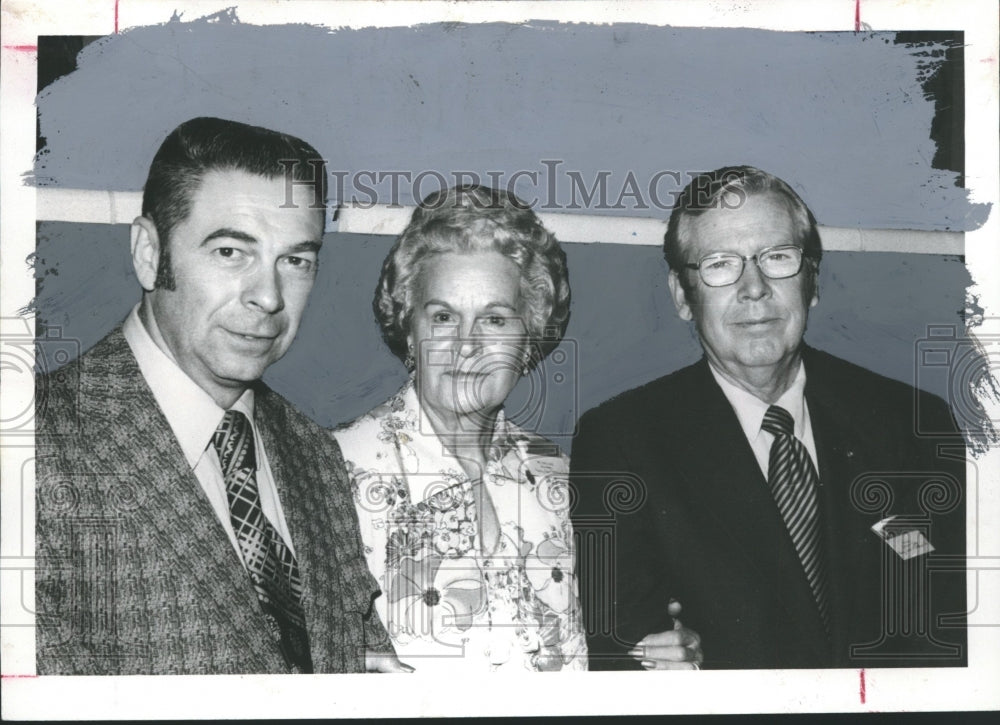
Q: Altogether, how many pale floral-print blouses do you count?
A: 1